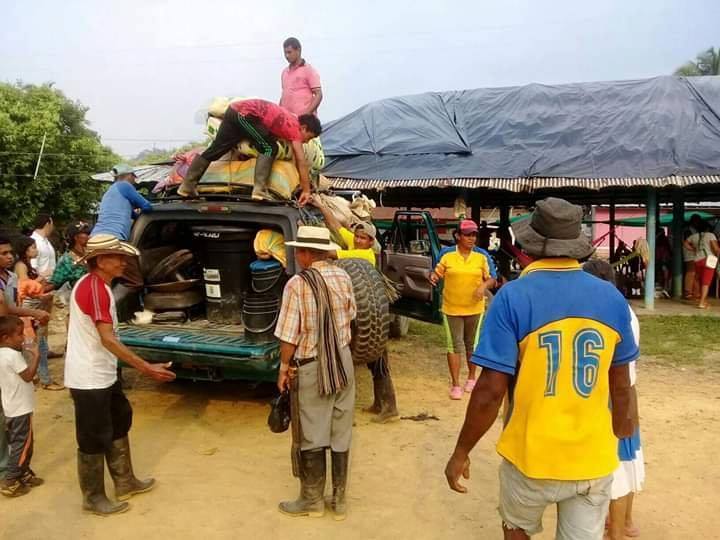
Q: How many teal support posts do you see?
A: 2